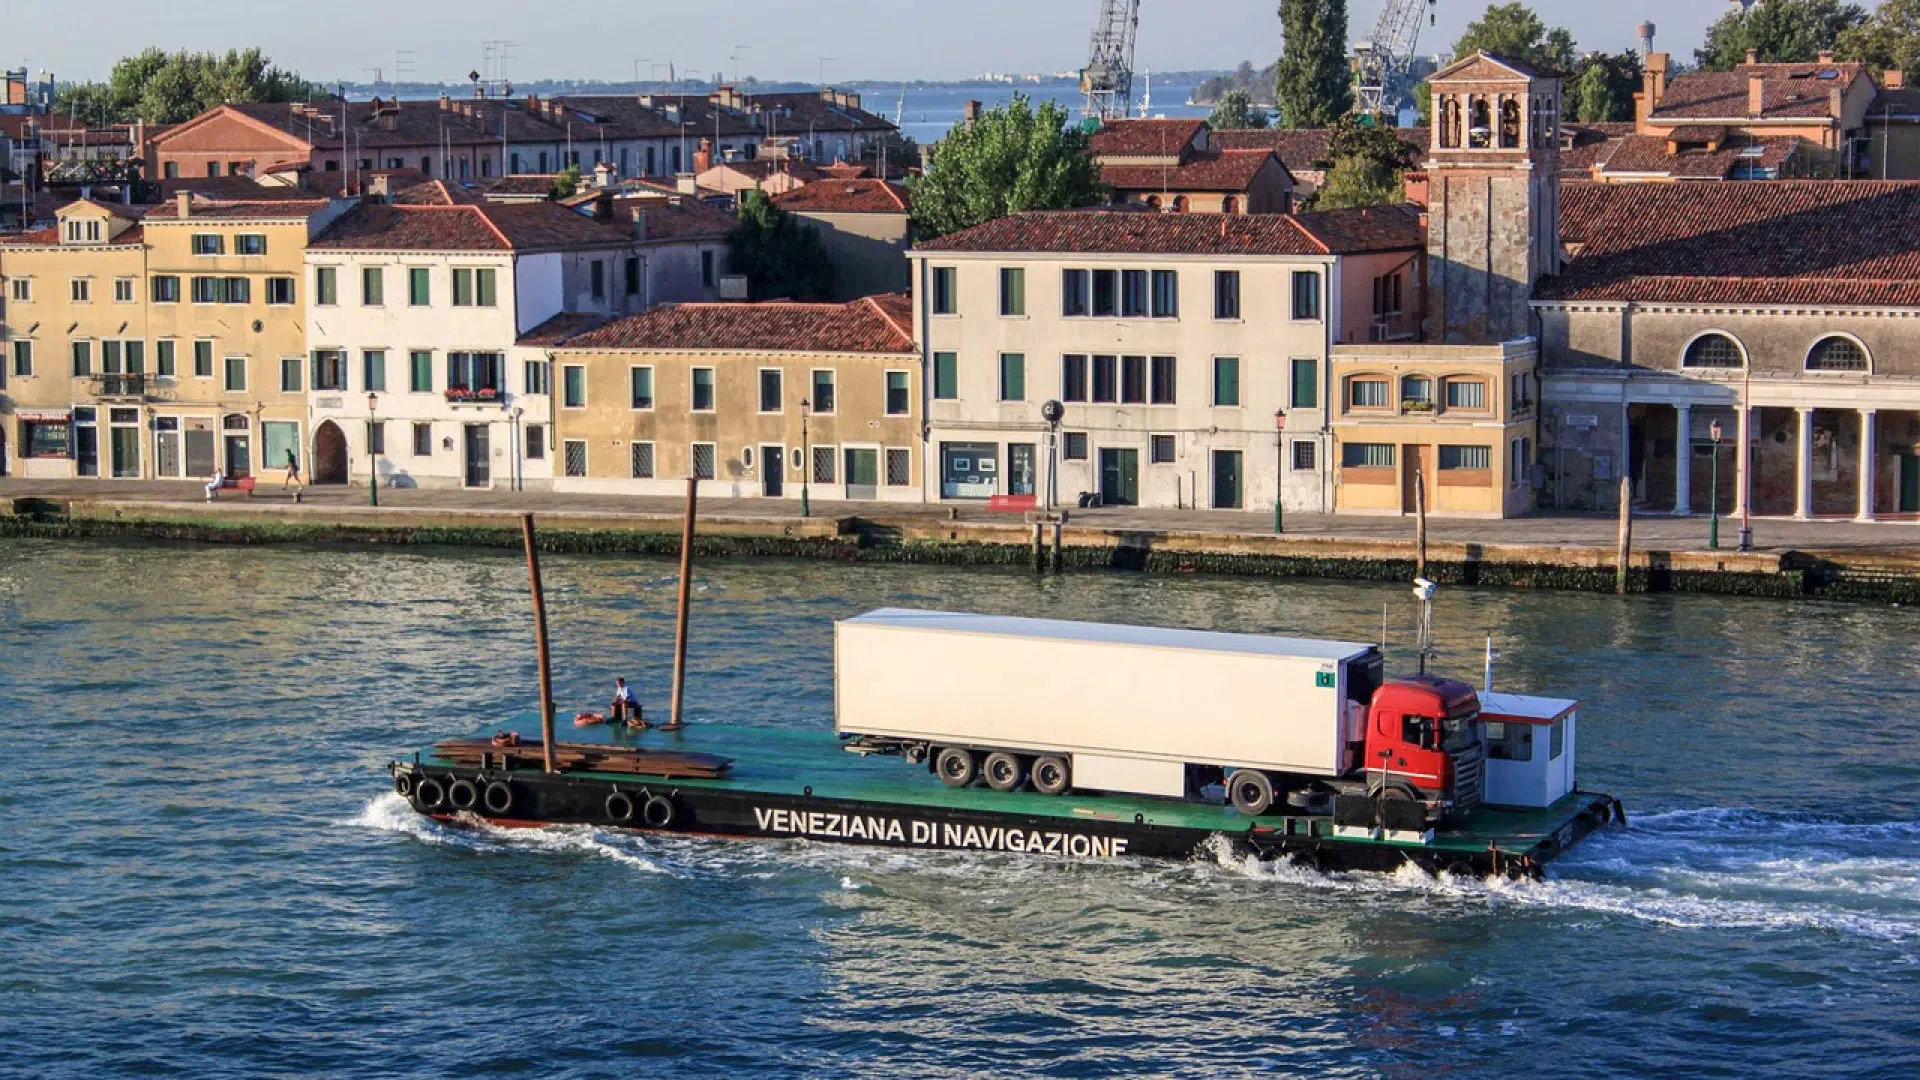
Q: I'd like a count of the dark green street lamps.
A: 4